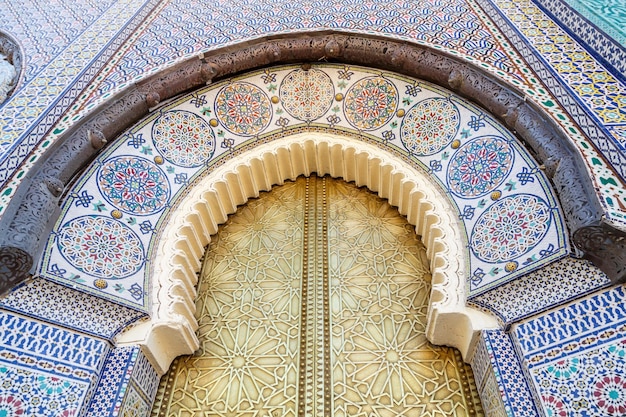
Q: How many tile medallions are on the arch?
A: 9